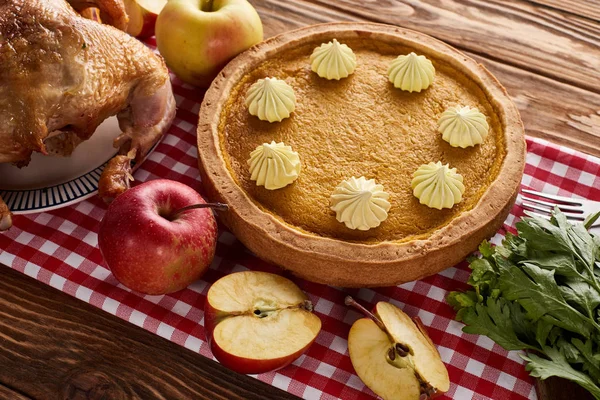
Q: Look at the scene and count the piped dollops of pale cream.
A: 7